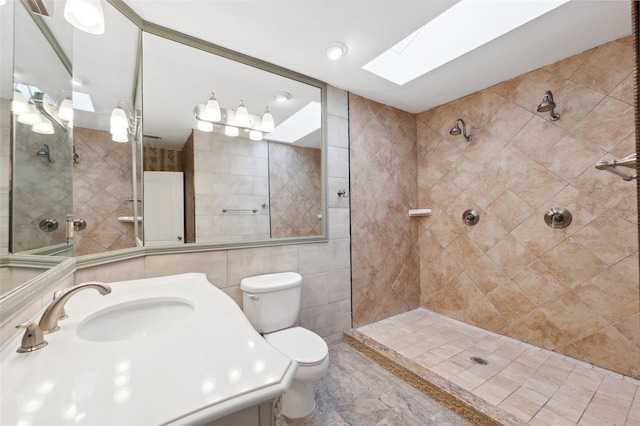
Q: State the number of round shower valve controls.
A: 2